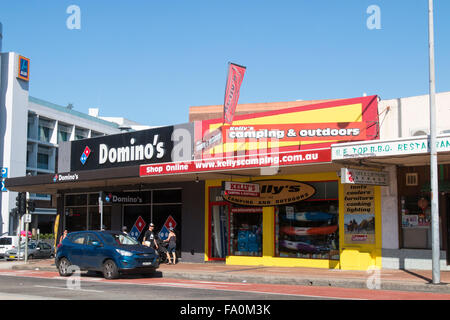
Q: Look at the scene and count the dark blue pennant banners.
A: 0